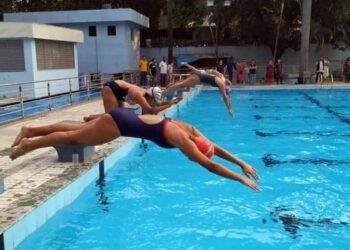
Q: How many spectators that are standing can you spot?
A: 13